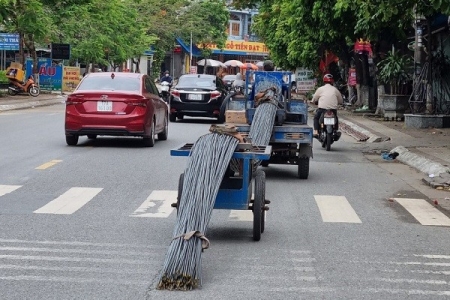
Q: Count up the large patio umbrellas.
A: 4